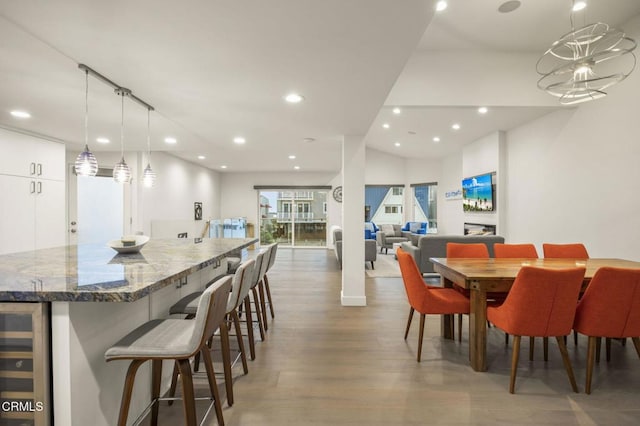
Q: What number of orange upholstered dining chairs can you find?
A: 6